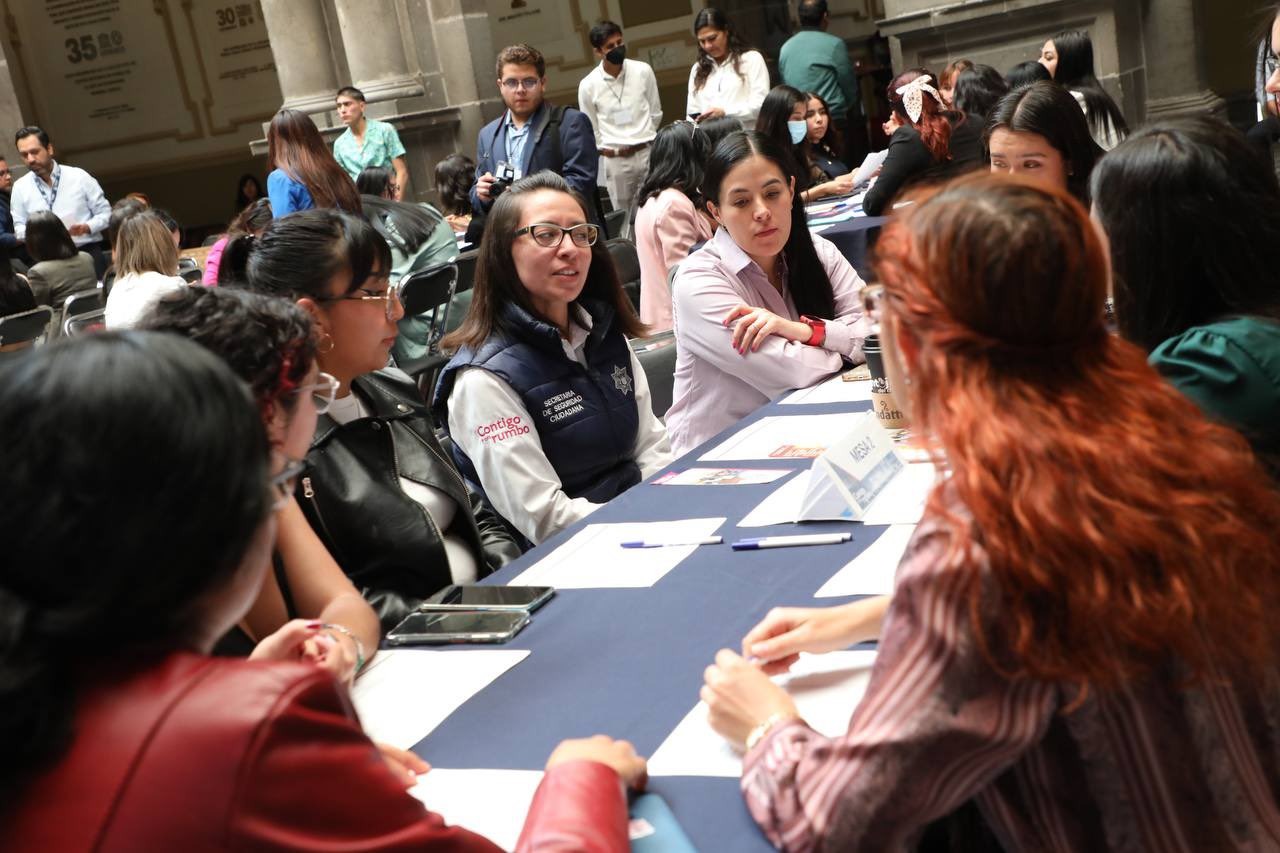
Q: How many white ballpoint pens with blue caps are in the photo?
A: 3